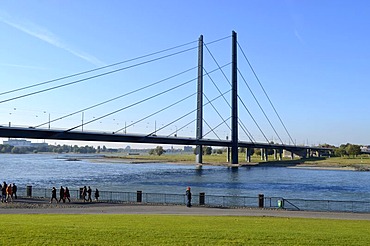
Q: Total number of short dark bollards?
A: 5